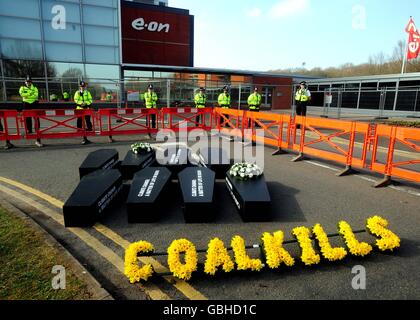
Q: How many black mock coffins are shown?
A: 8